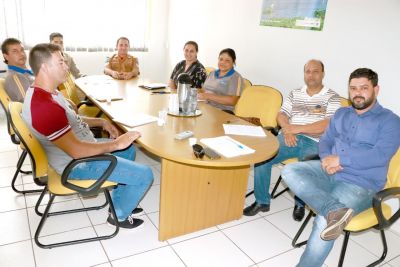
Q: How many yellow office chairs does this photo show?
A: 8